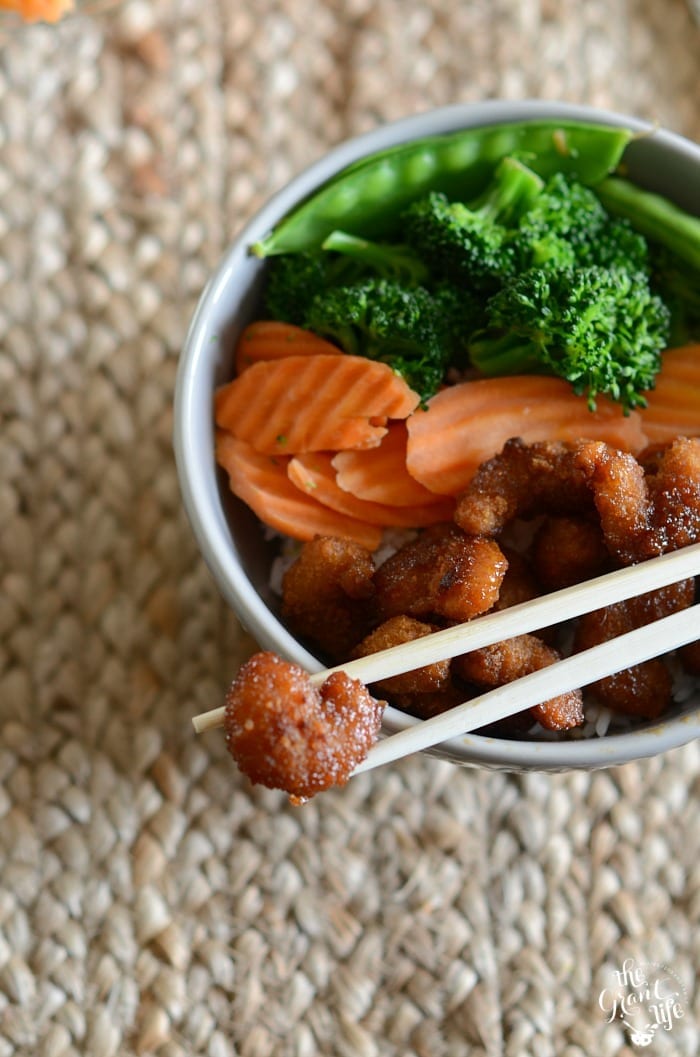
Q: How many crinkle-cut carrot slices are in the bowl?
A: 7